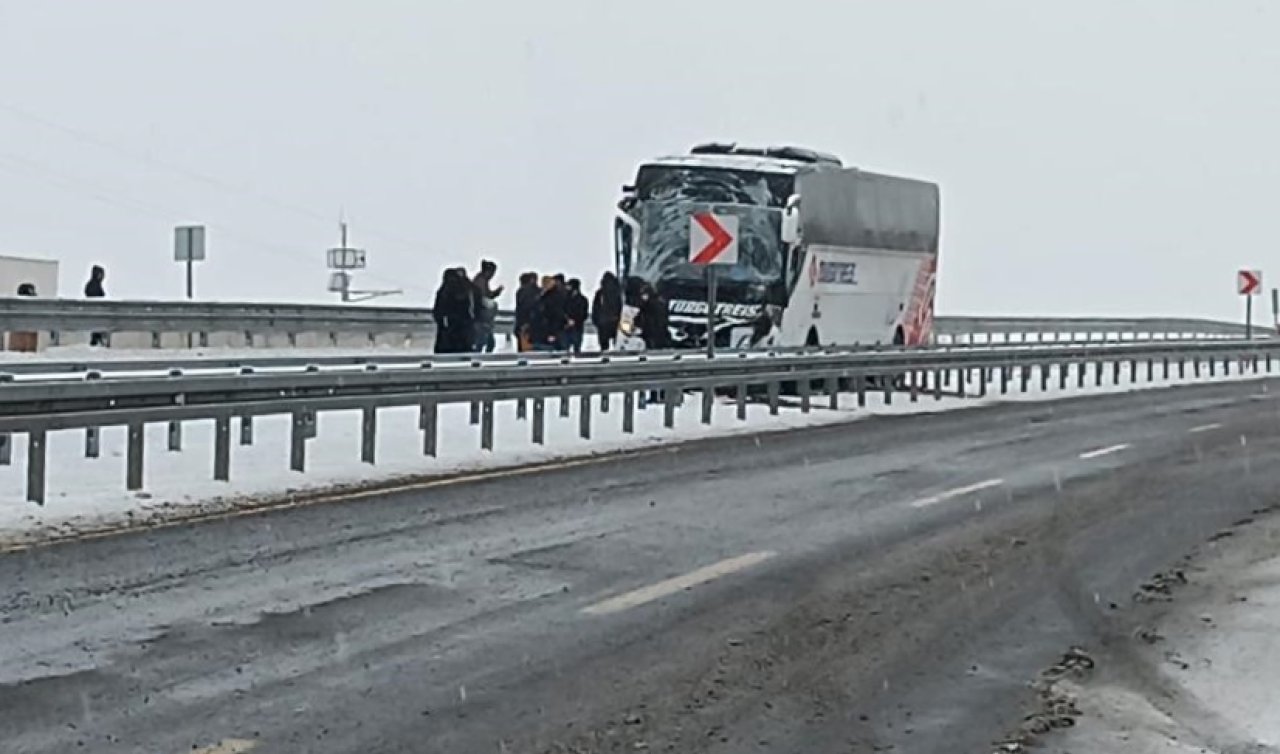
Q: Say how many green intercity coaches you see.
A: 0